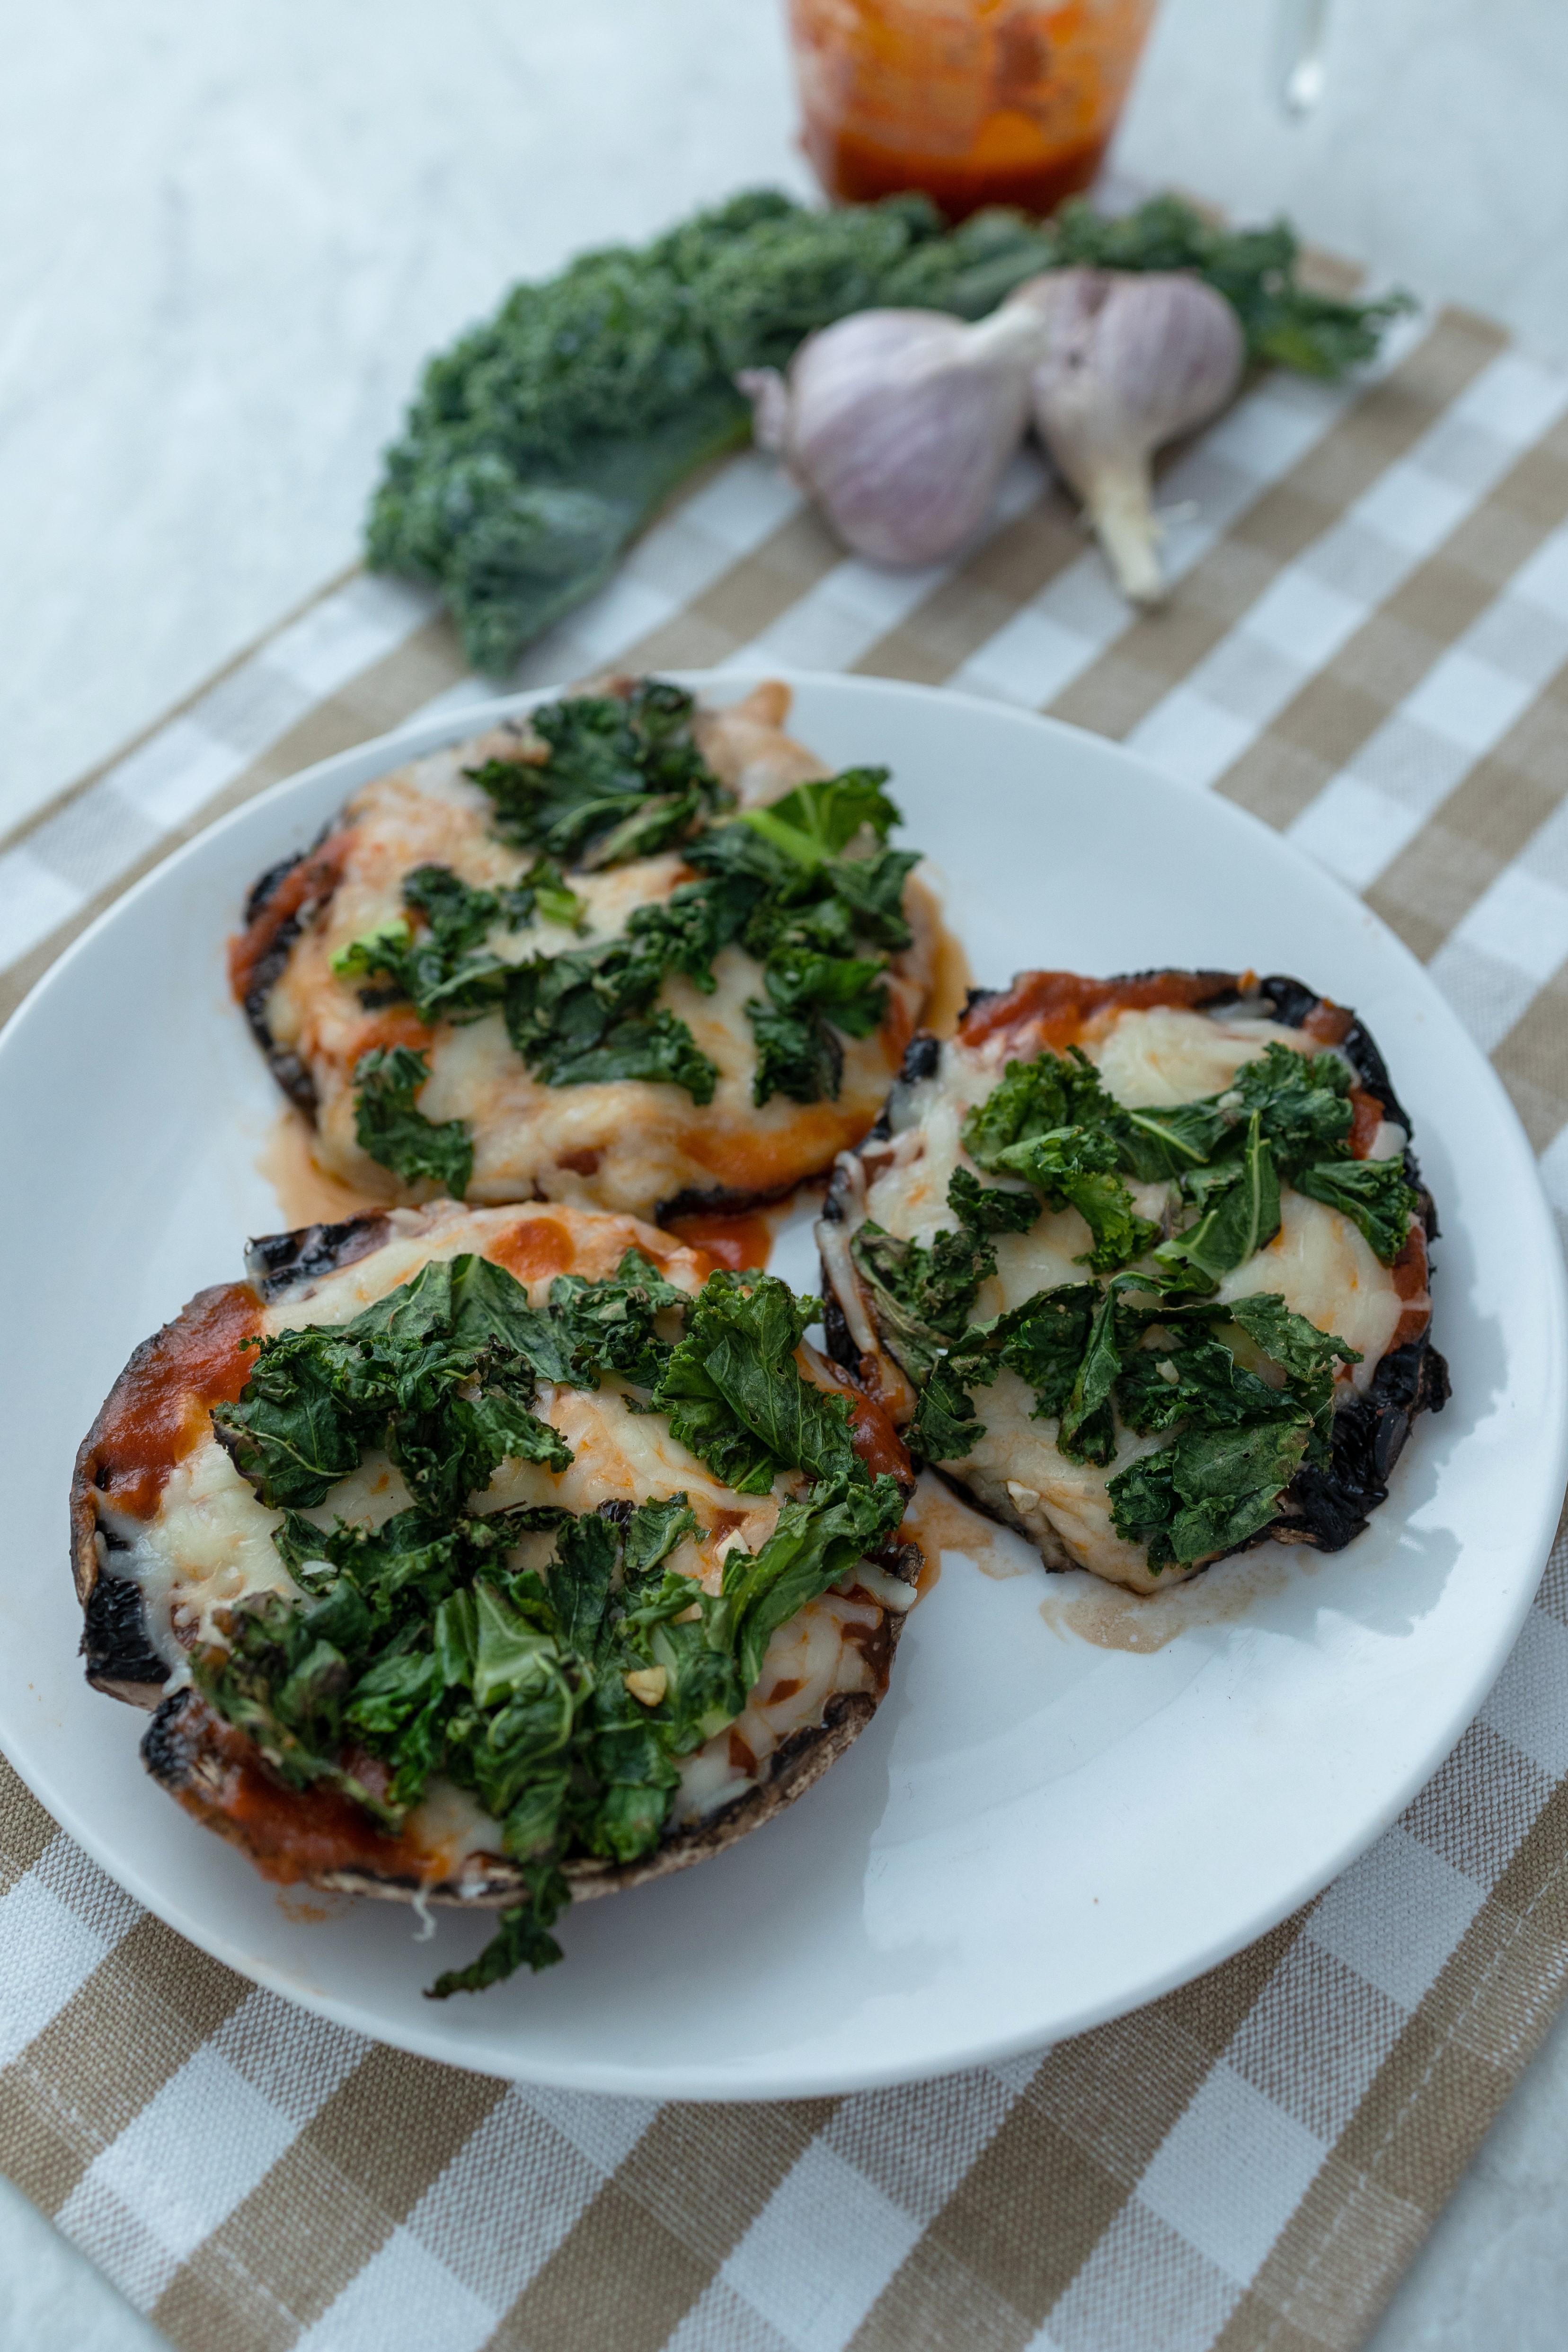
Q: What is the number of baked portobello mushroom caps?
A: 3